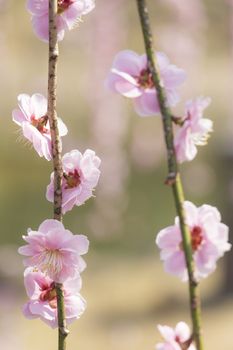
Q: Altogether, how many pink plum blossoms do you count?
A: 9